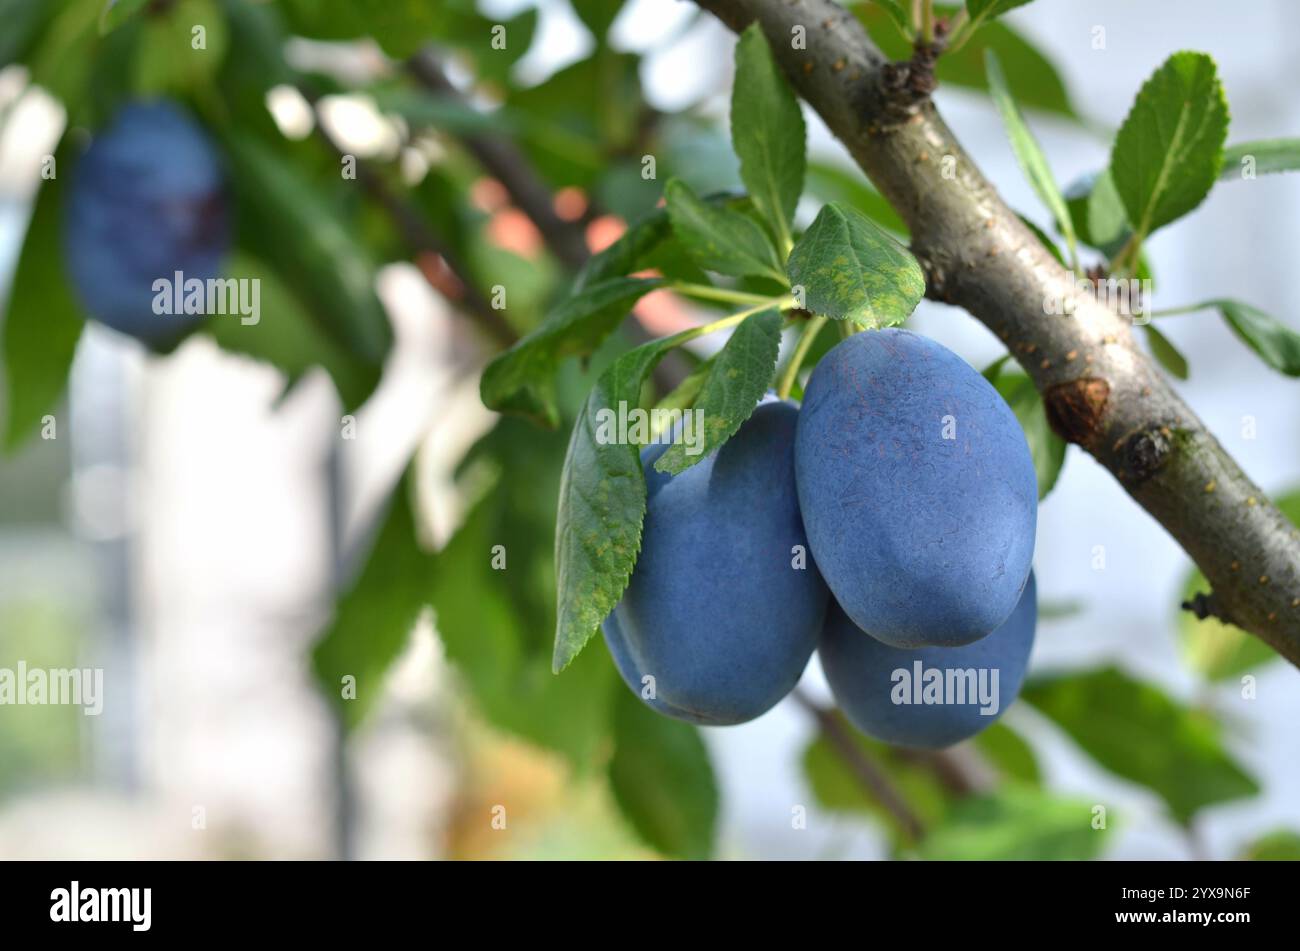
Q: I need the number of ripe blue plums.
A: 4